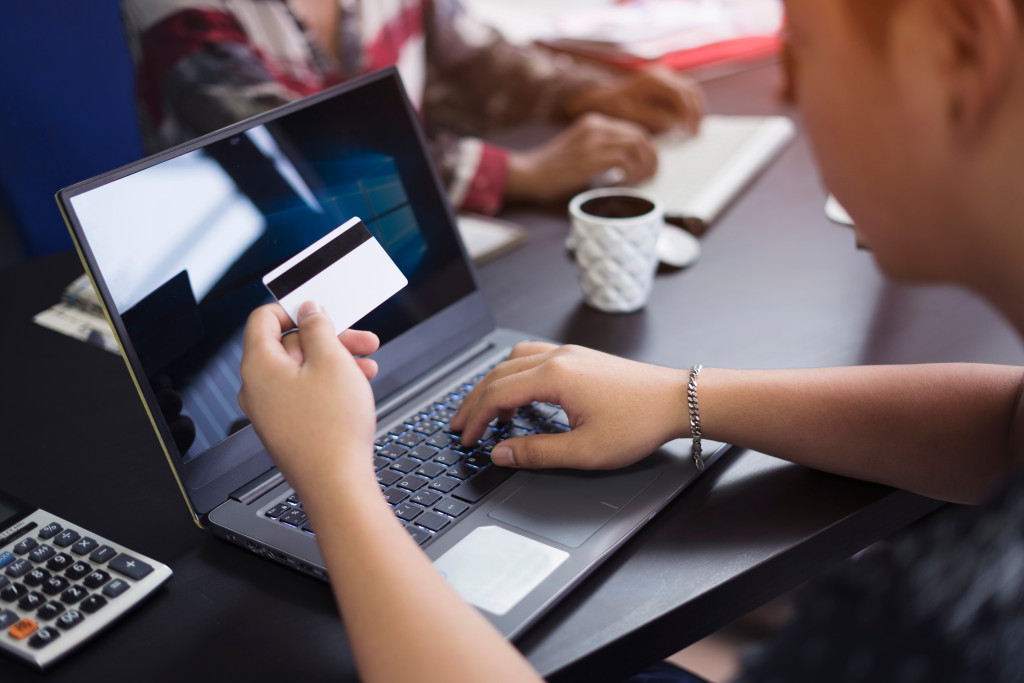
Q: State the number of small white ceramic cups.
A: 1